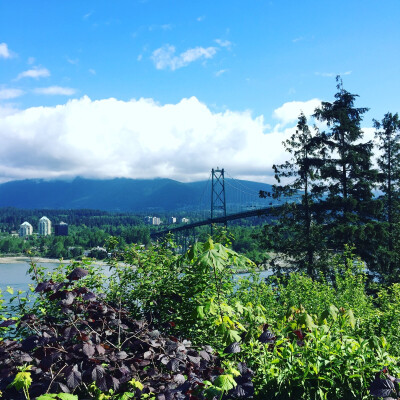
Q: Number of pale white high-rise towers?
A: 2